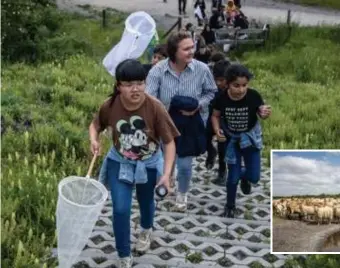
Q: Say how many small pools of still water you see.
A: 1